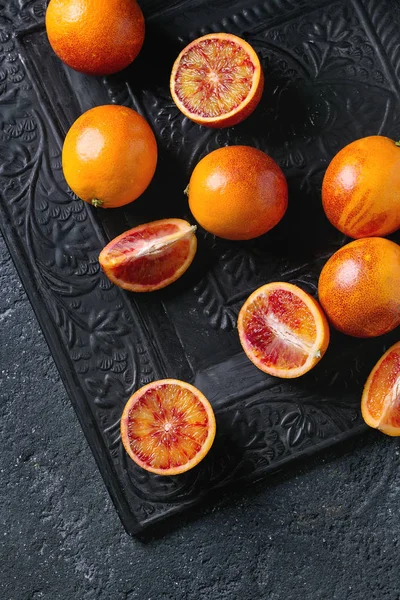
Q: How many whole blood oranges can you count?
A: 5